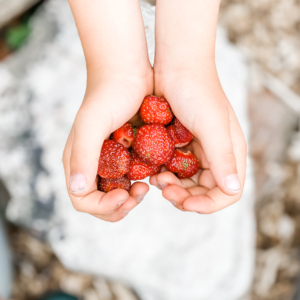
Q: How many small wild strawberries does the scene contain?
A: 8